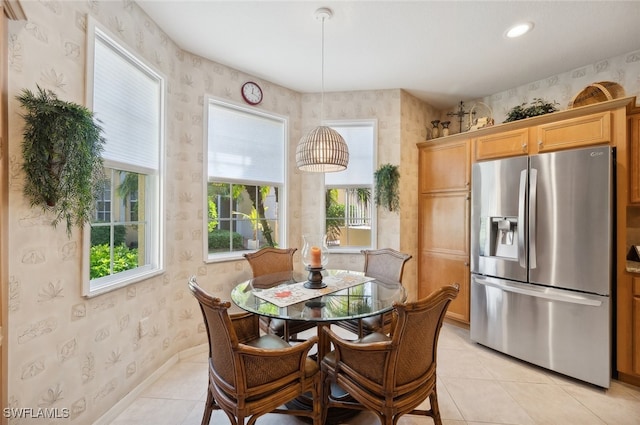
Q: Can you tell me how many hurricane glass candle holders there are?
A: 1